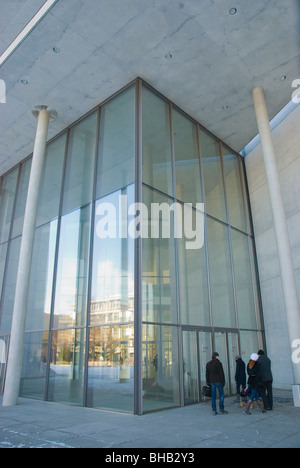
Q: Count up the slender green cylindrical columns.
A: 0